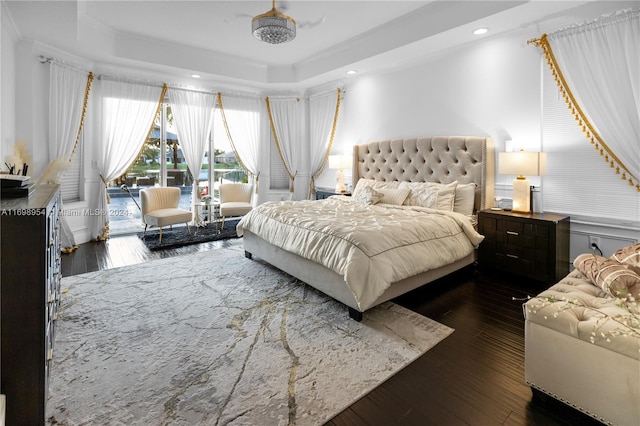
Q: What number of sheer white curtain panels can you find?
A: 7